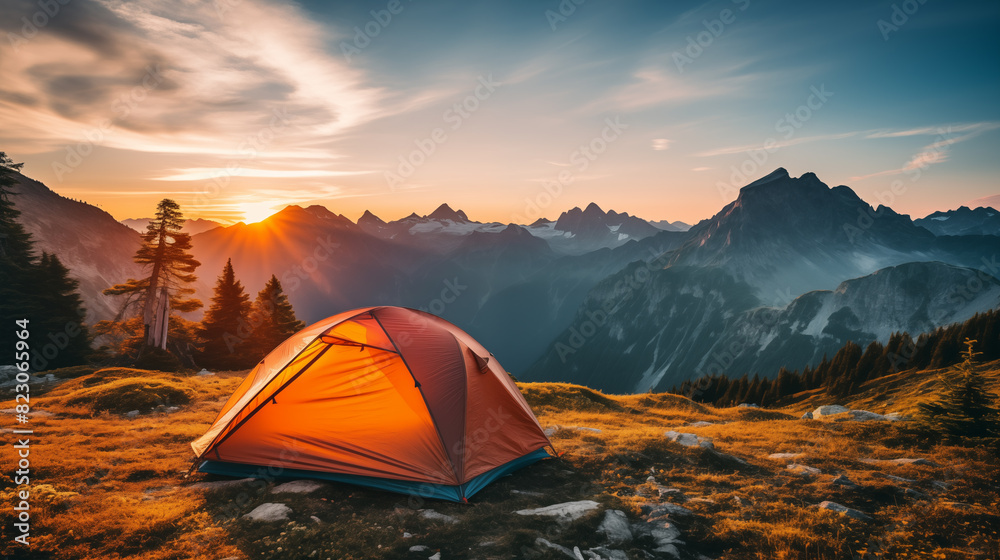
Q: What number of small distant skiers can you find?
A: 0